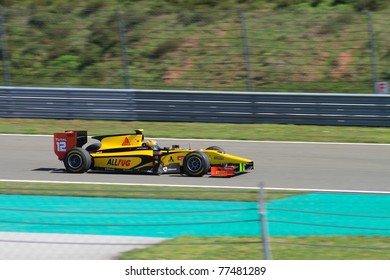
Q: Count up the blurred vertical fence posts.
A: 5